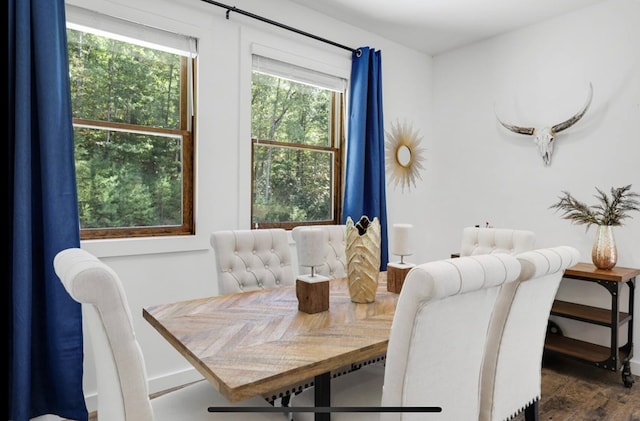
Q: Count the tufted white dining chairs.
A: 6